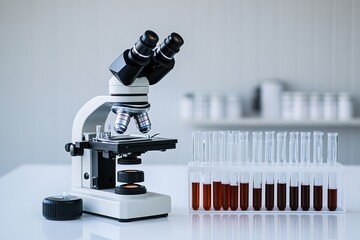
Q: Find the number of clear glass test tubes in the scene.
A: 13